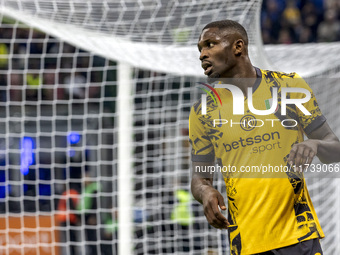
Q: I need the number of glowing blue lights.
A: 2